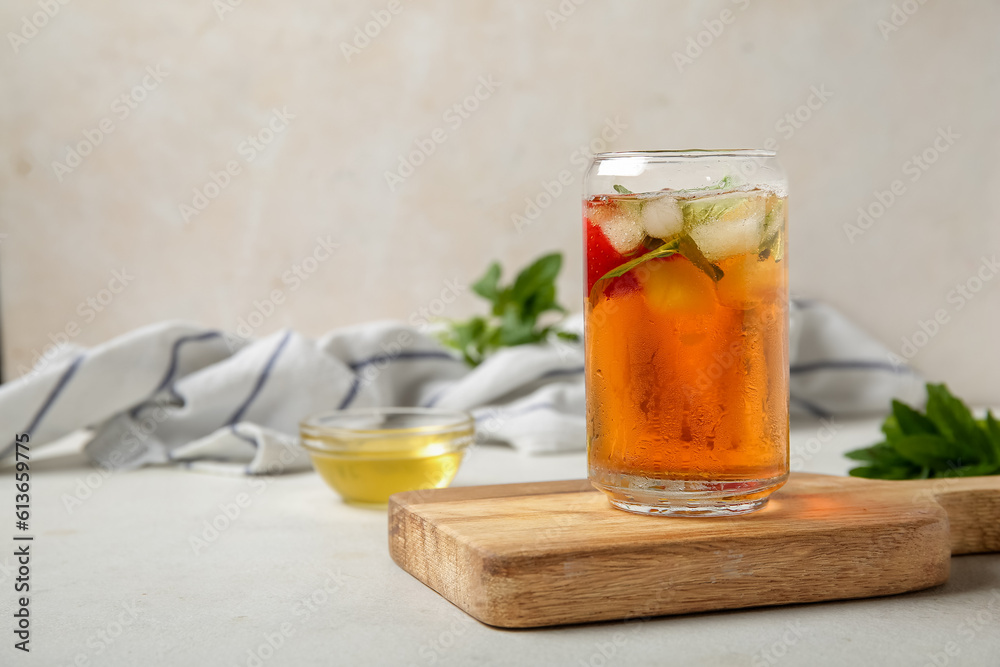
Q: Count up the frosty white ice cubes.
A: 3